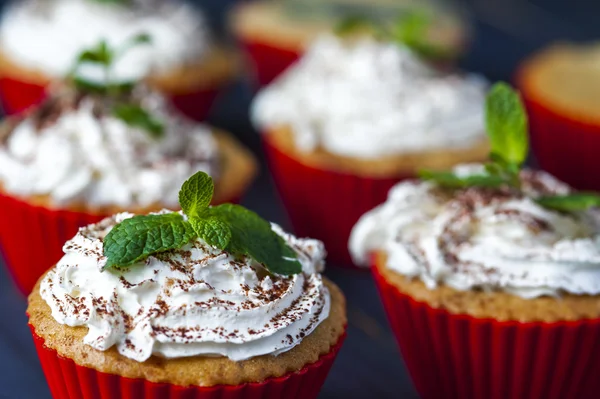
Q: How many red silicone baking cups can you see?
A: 7